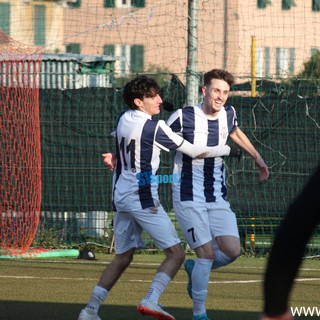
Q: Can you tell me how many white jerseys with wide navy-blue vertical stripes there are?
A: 2